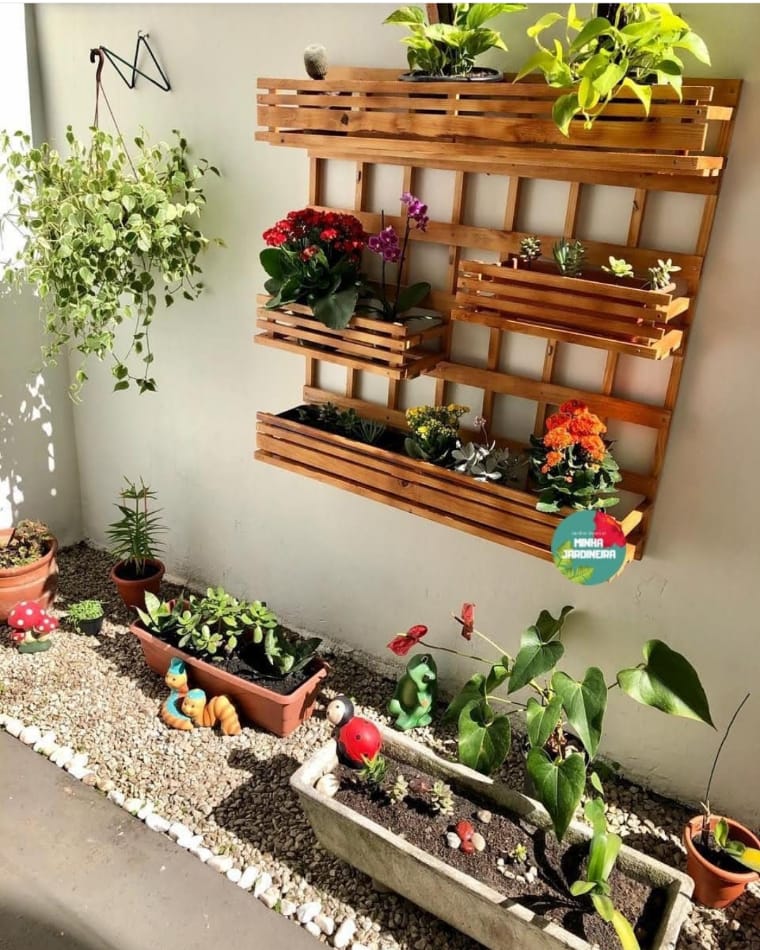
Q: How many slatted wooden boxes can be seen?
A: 4